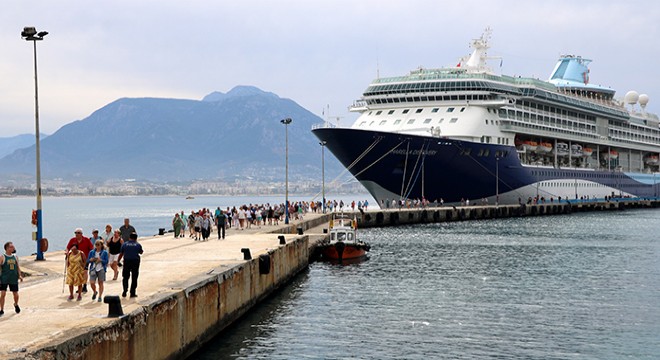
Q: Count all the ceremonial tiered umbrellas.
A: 0